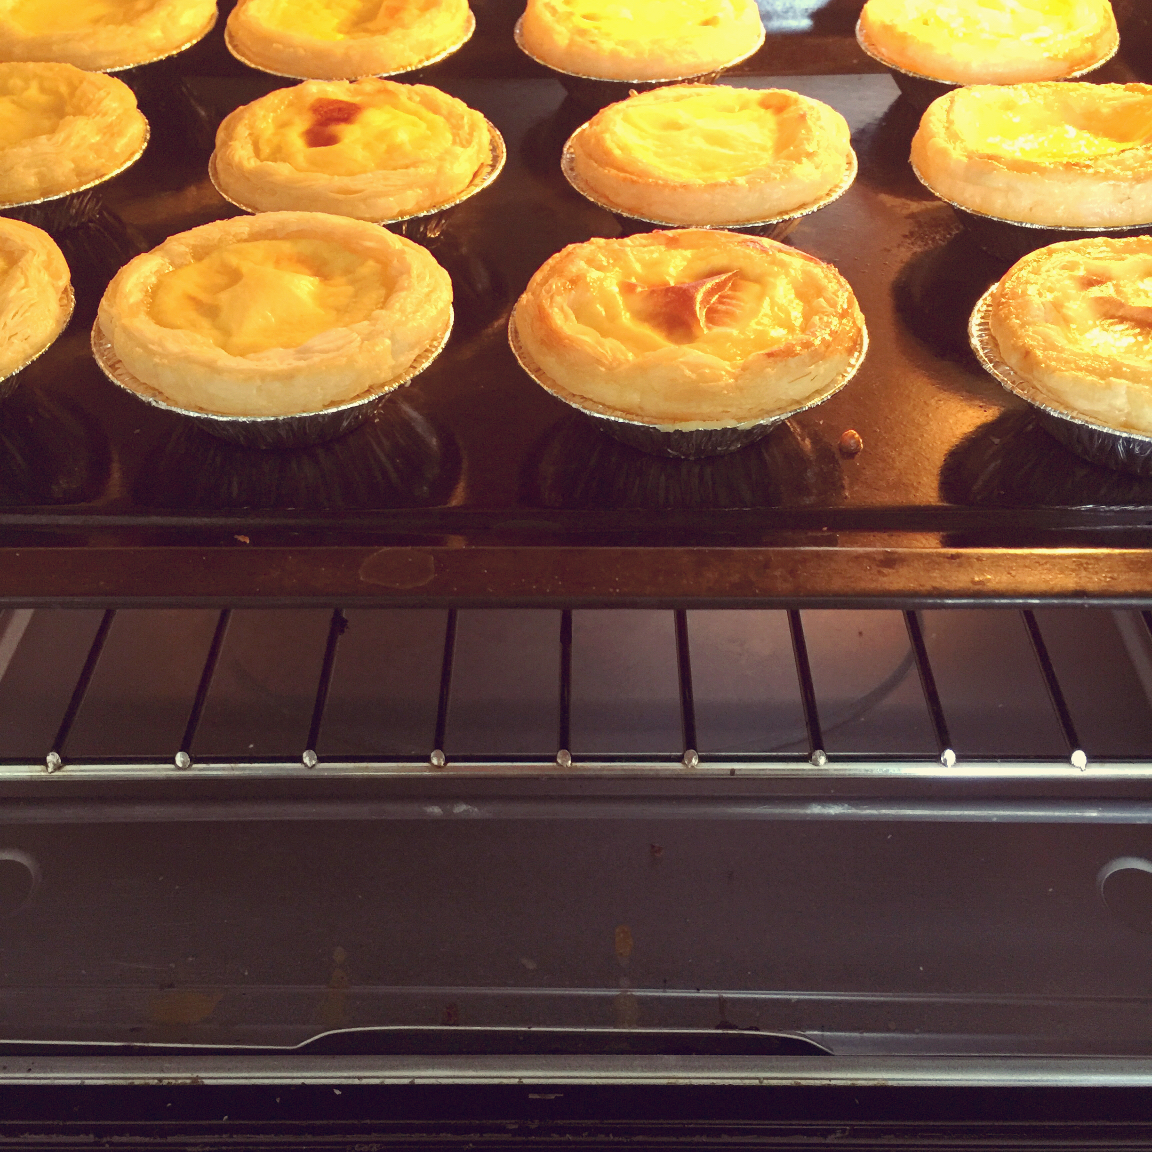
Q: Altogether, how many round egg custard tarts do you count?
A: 12